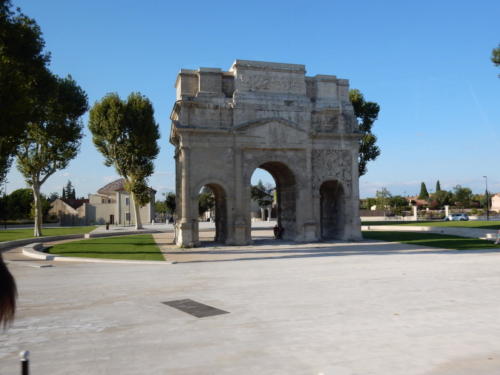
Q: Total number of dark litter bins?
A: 1